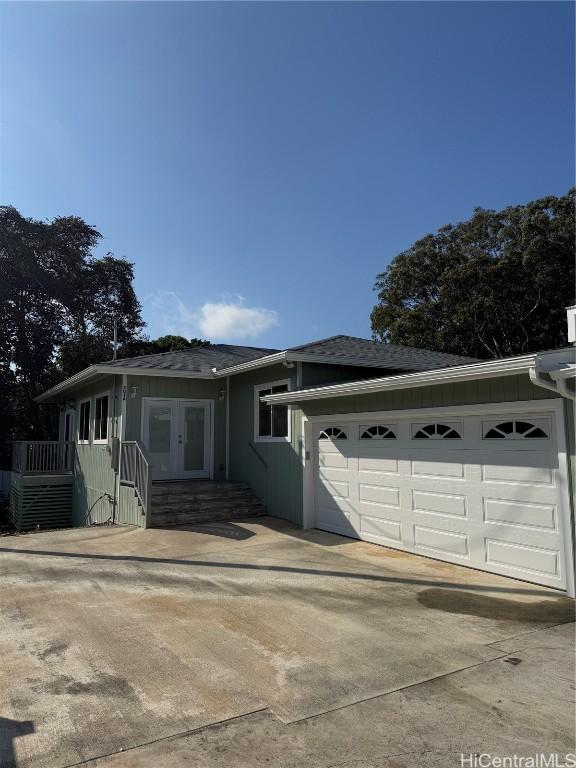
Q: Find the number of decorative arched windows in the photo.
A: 4